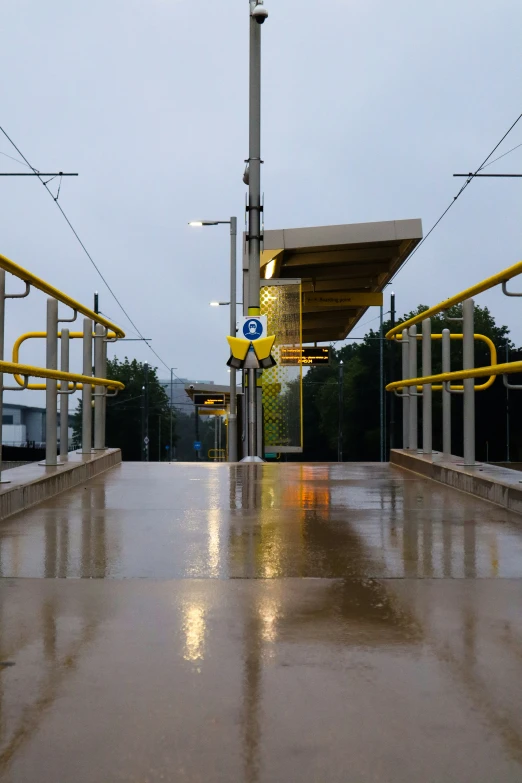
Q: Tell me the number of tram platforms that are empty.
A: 1